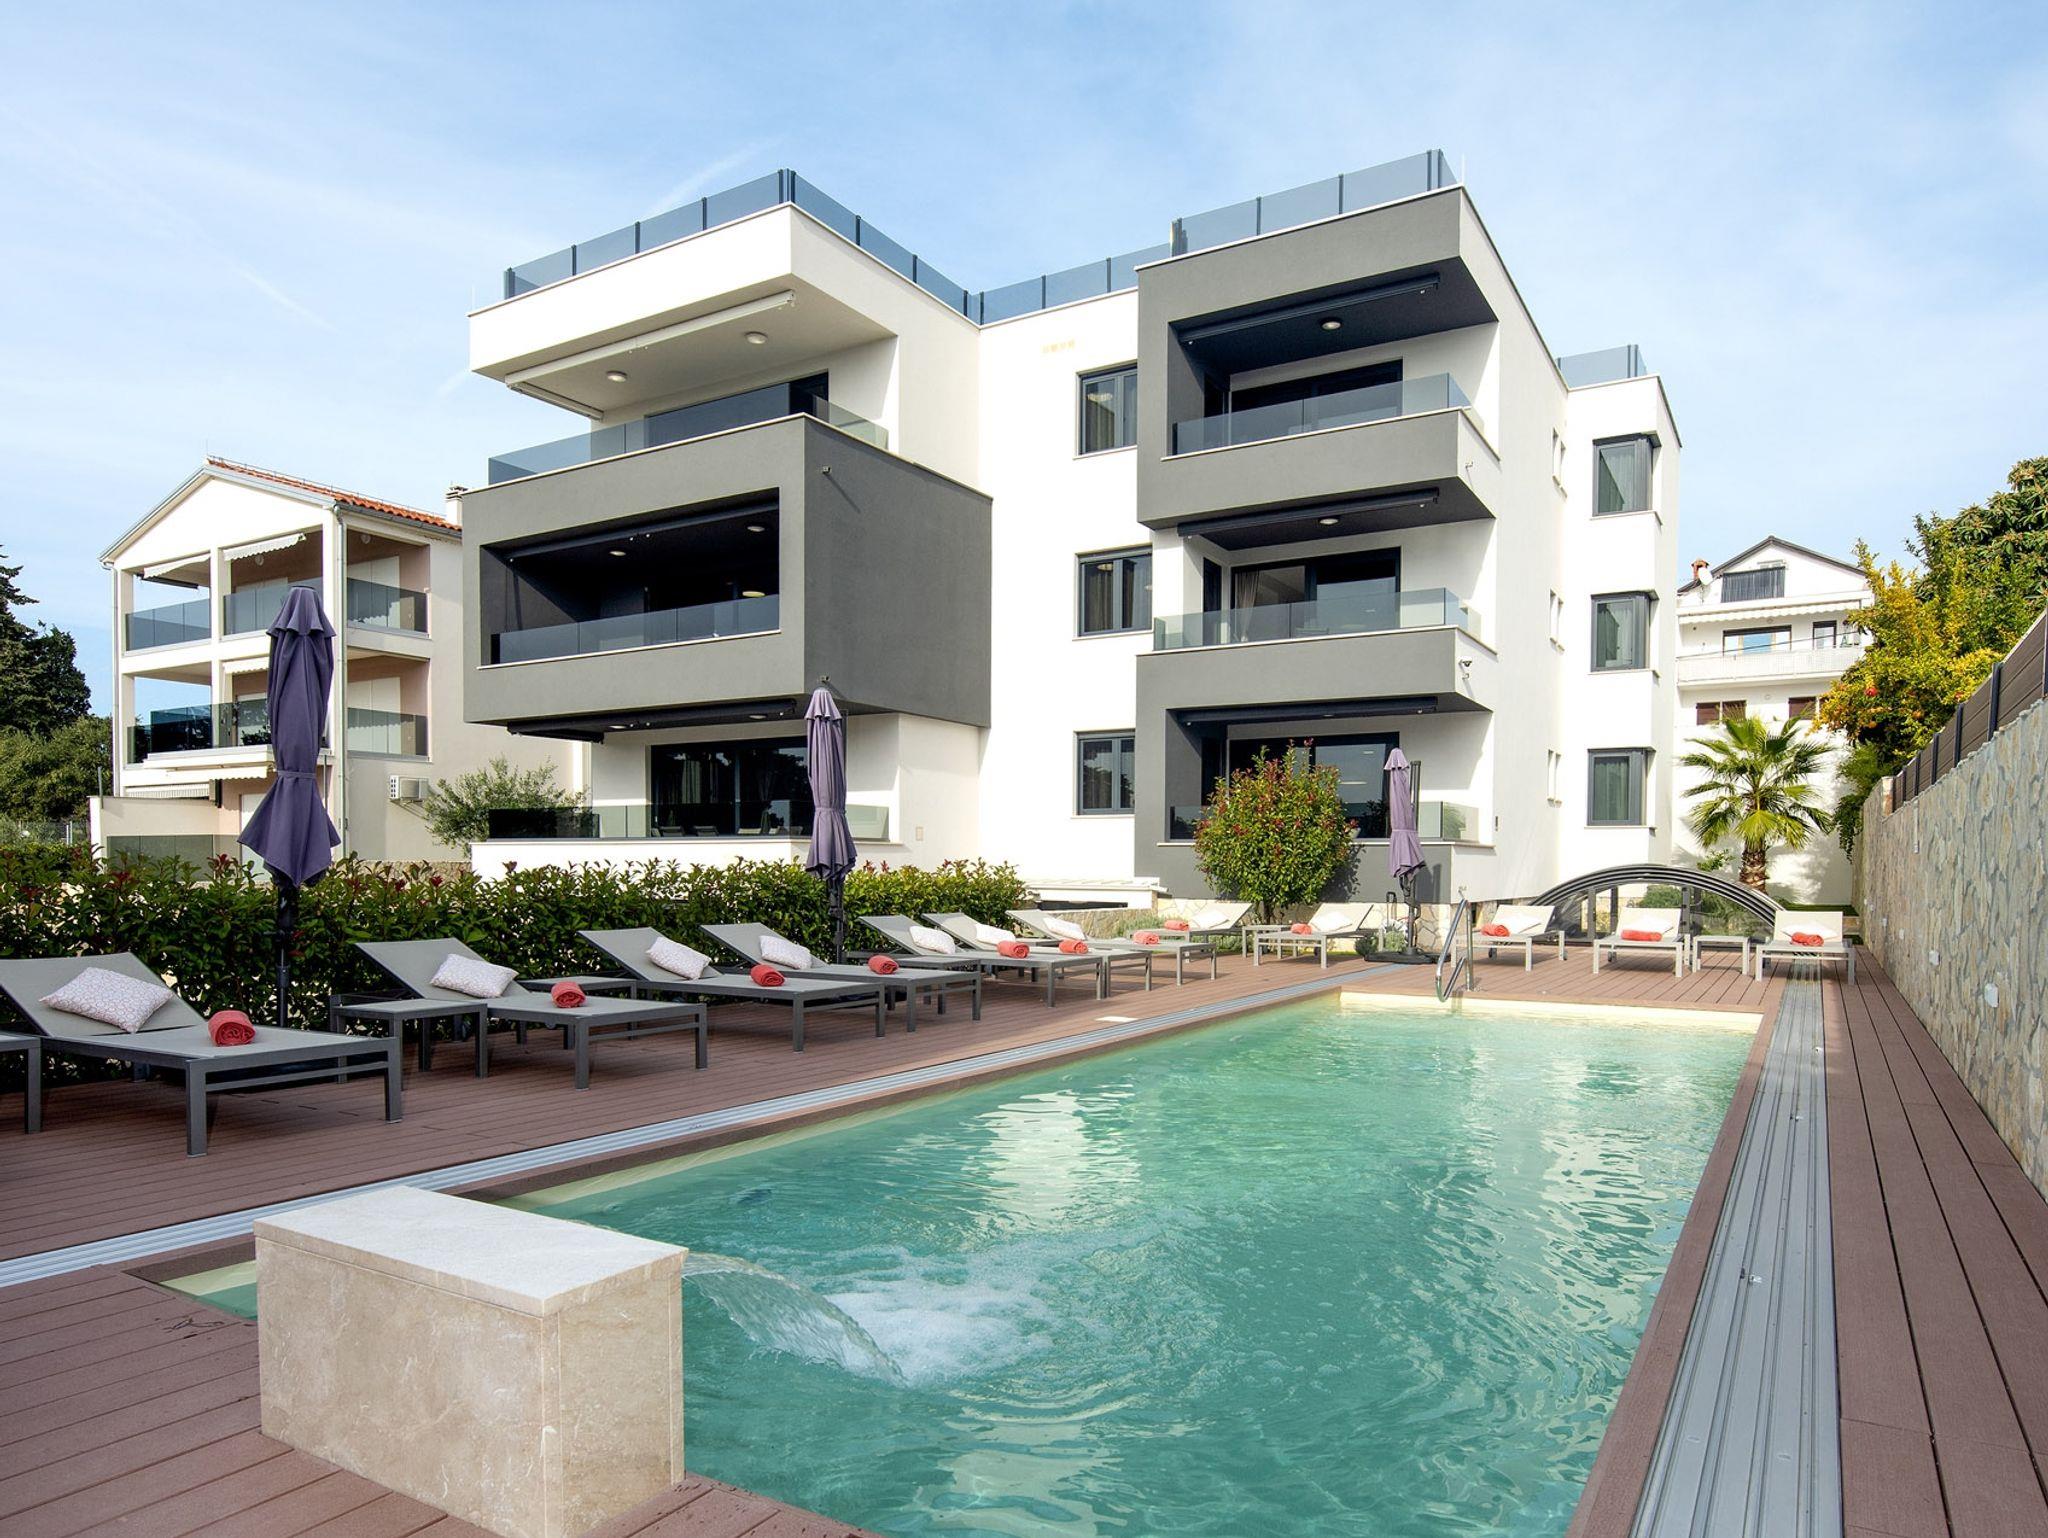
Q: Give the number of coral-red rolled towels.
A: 12